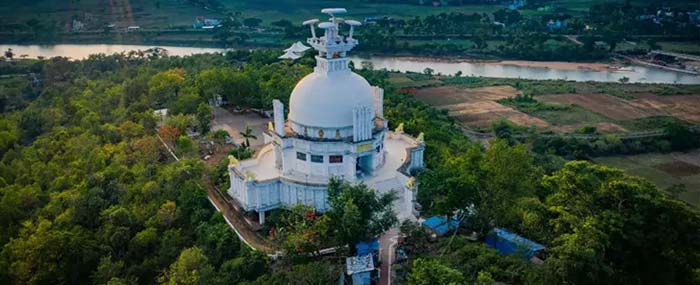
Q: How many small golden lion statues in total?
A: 6